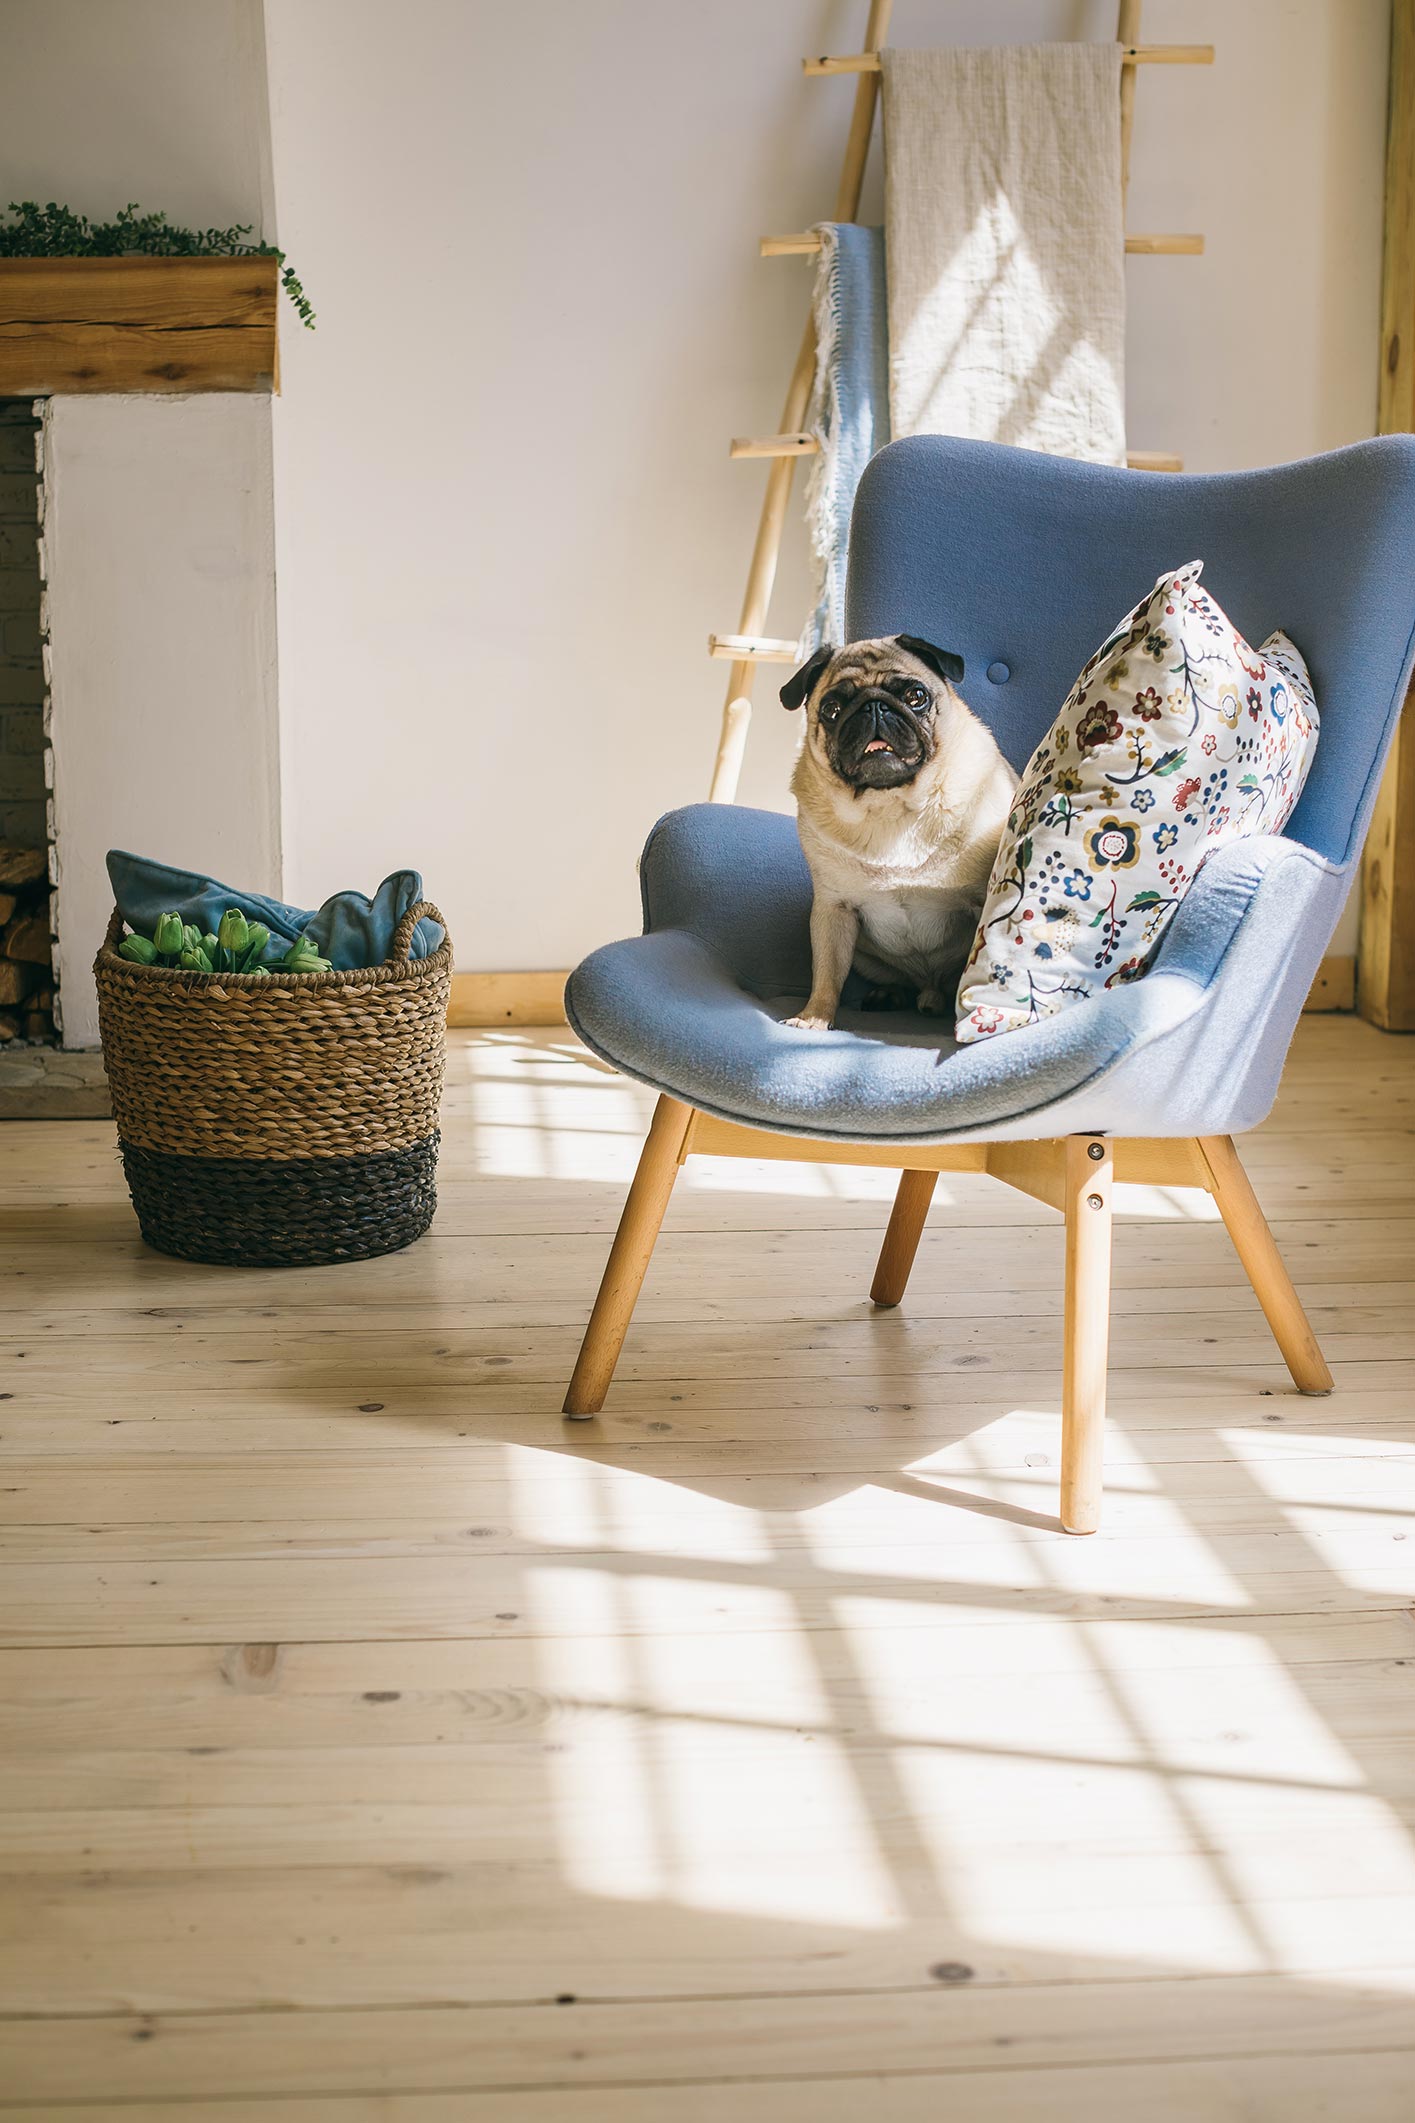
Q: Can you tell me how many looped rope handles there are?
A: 2